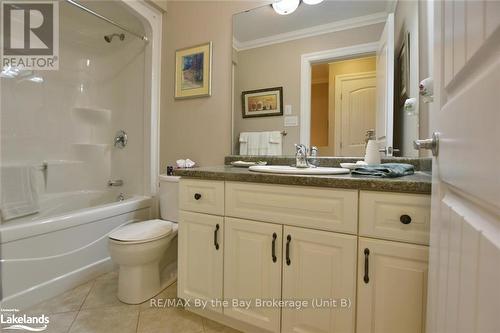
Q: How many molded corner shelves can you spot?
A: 2